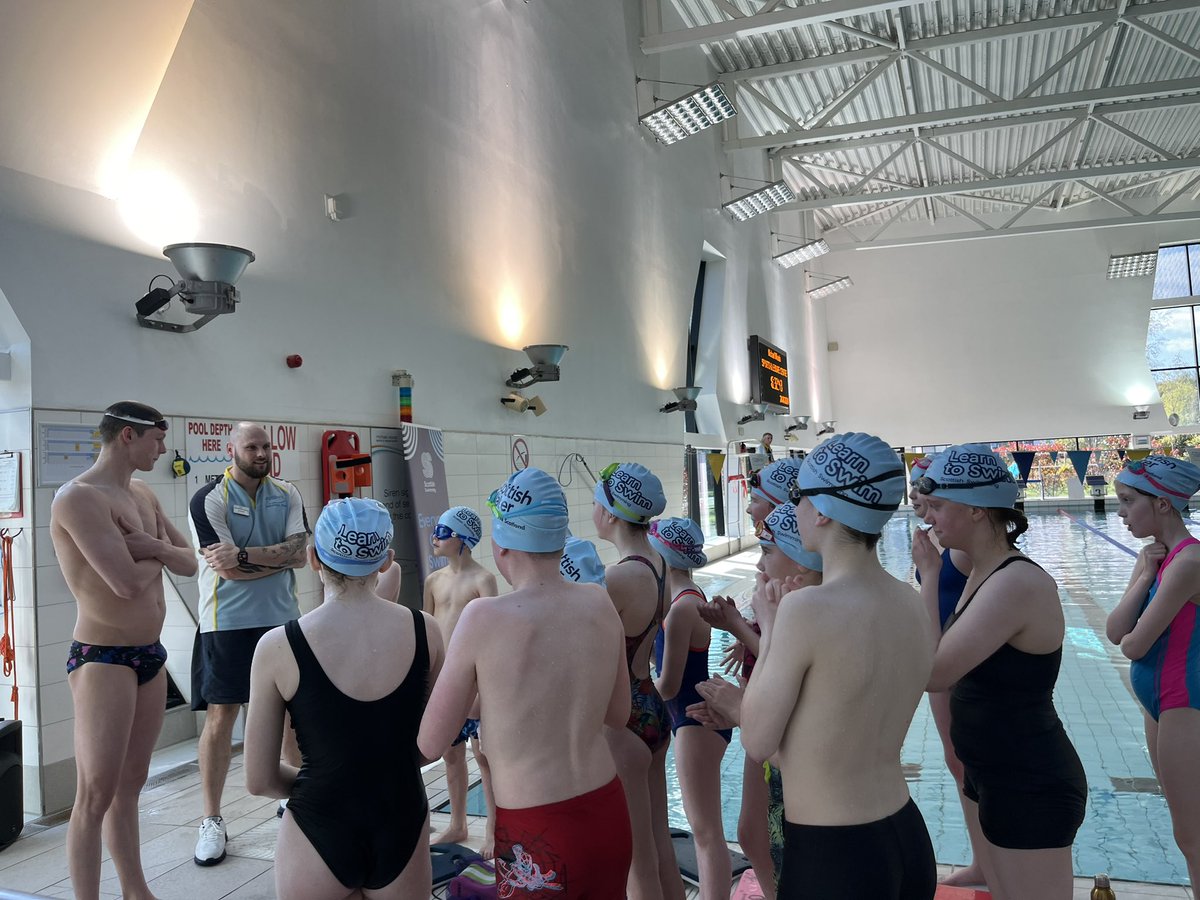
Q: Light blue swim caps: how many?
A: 12